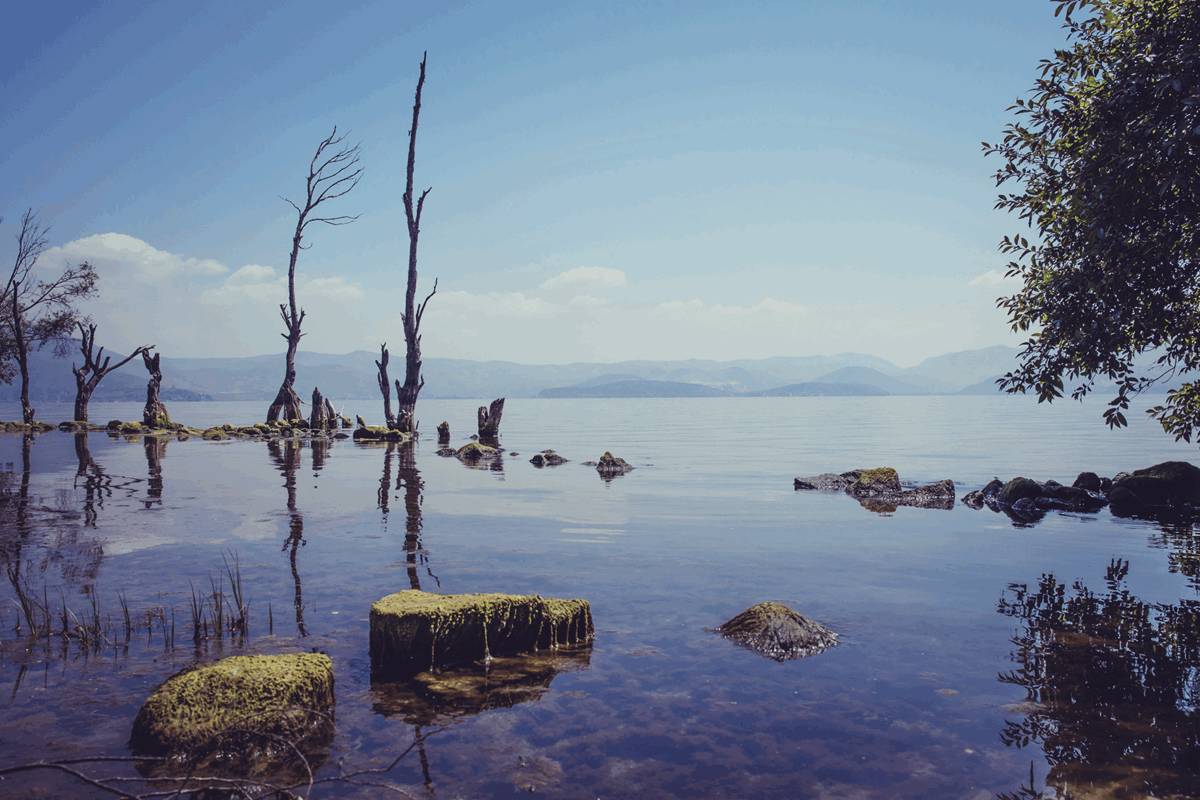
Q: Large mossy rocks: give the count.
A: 2